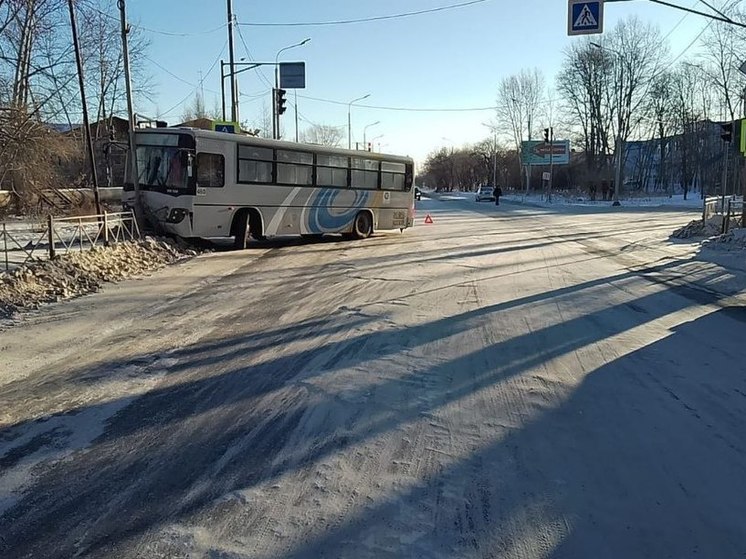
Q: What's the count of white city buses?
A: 1